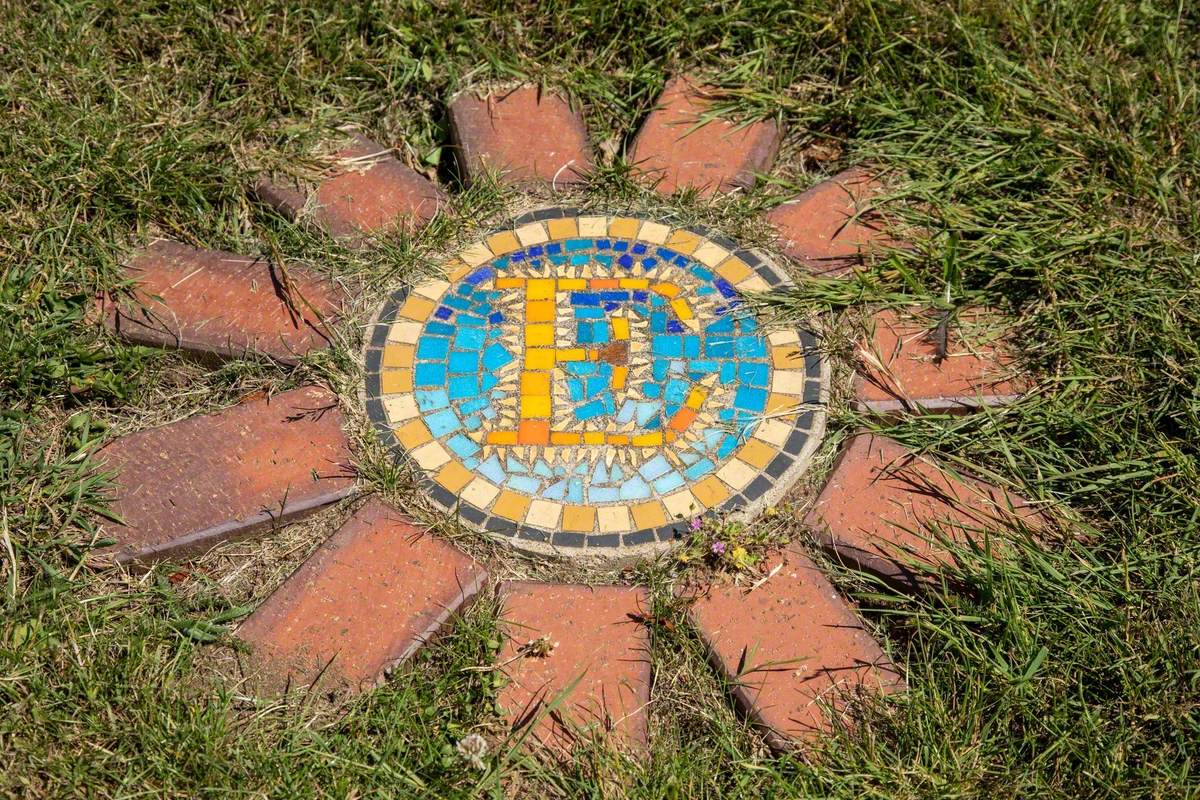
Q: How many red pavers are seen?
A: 11